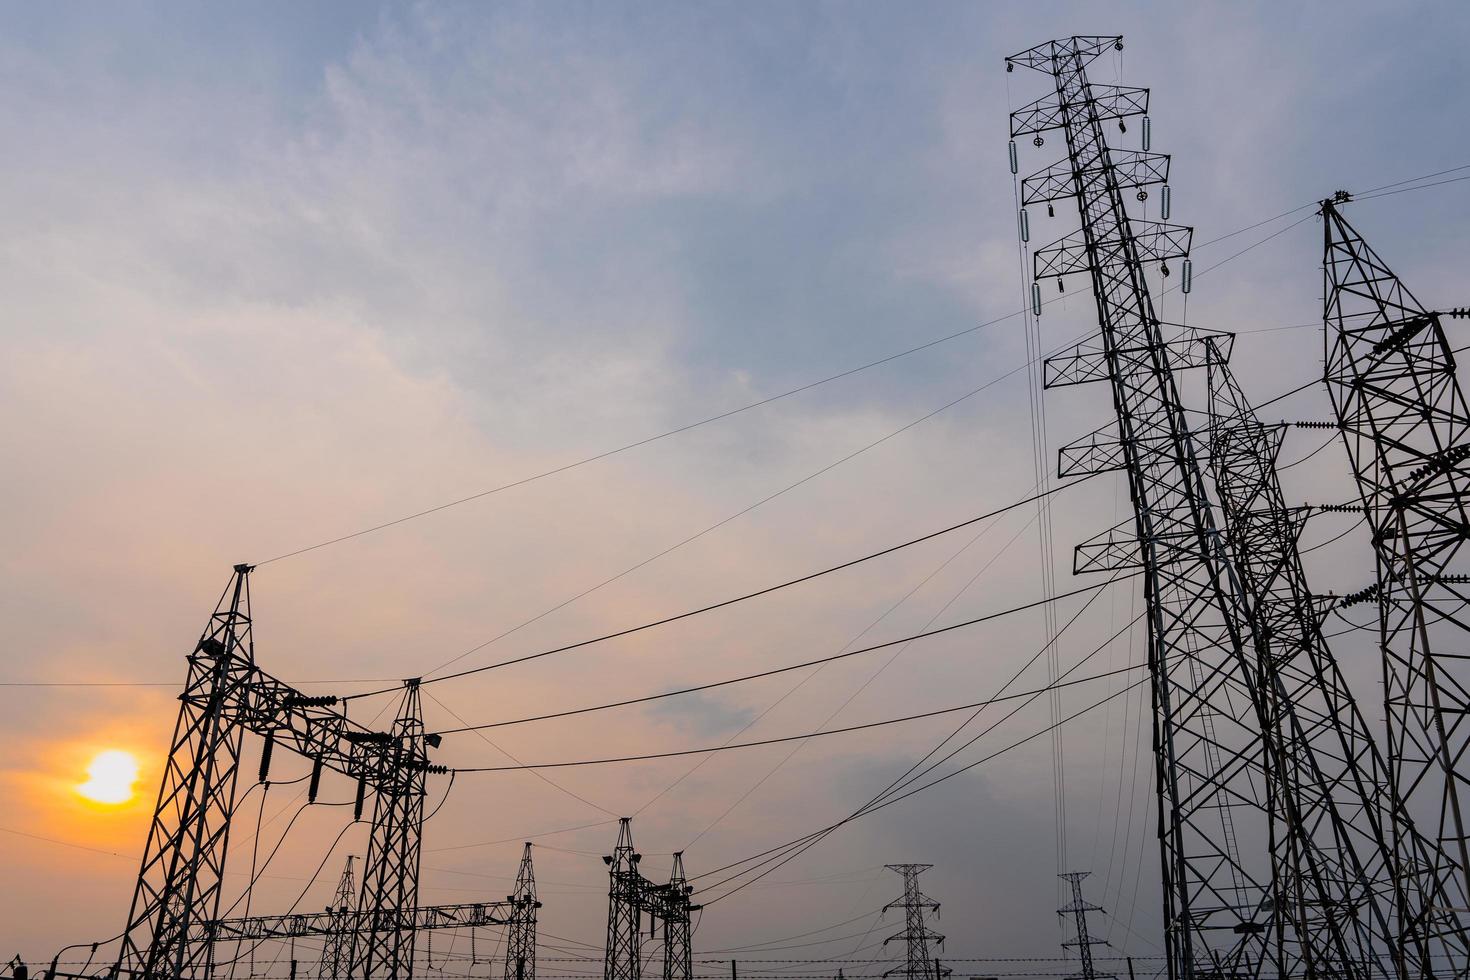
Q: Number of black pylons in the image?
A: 11